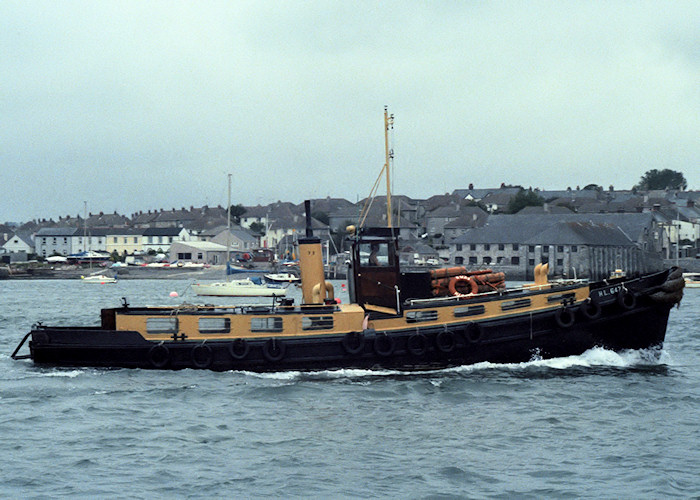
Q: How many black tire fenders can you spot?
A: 12